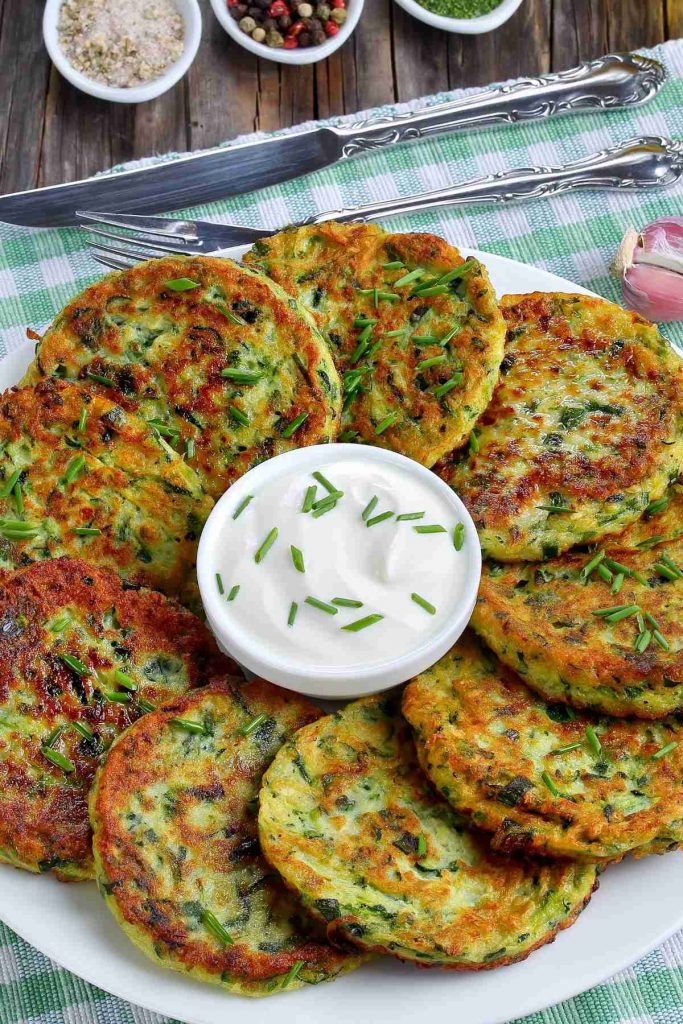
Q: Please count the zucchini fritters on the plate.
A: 9